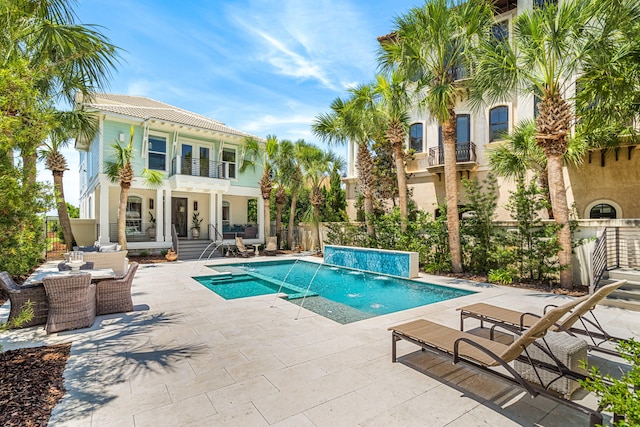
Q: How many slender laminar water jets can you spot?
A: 4